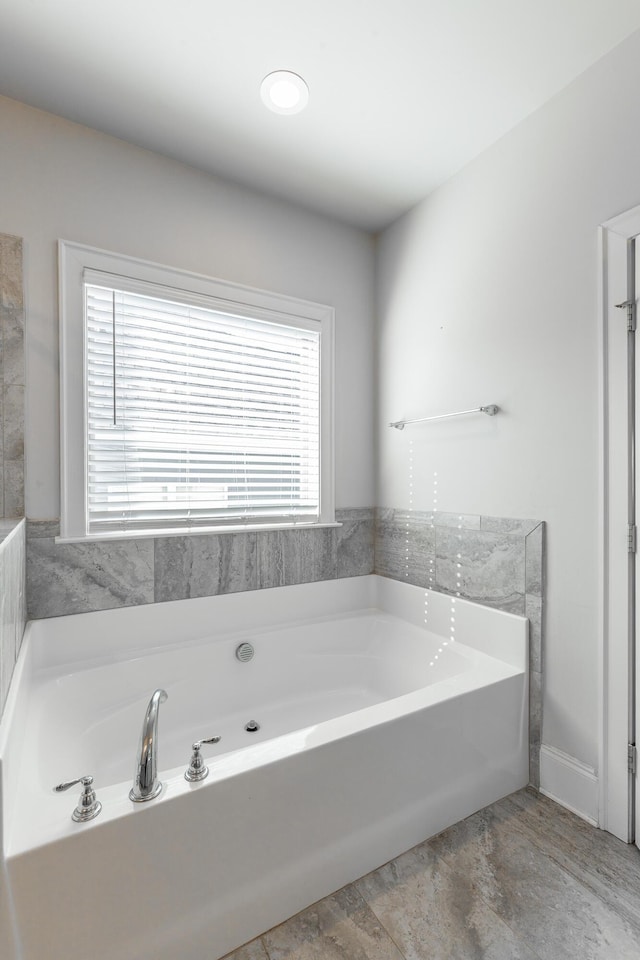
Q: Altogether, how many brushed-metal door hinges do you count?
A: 3